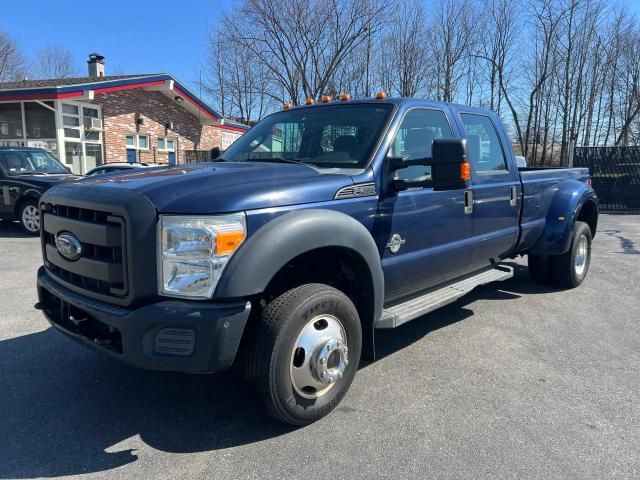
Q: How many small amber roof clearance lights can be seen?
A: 5